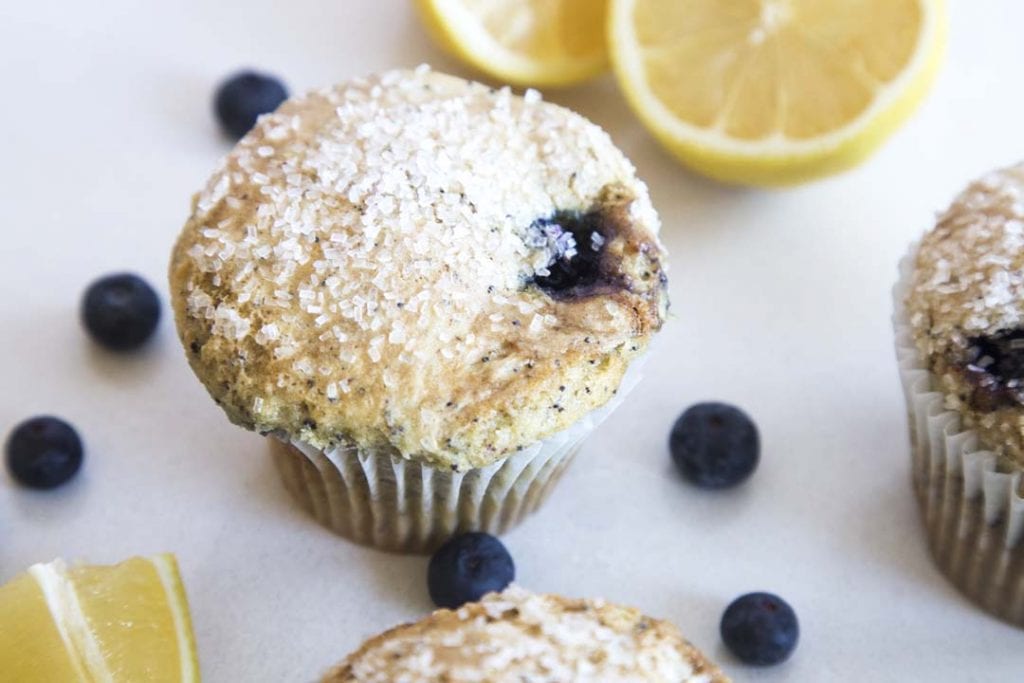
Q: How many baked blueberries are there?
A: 2